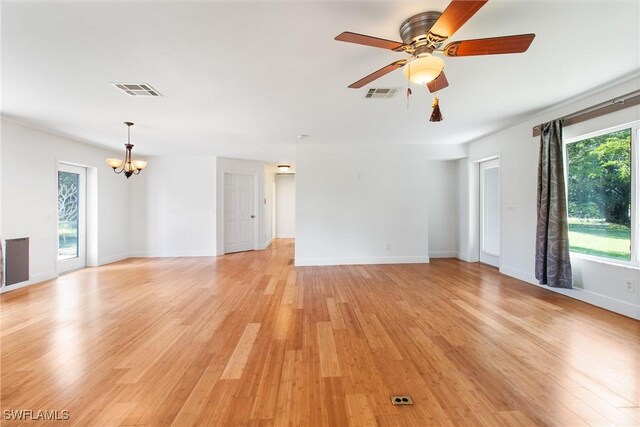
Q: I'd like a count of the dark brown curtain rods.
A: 1